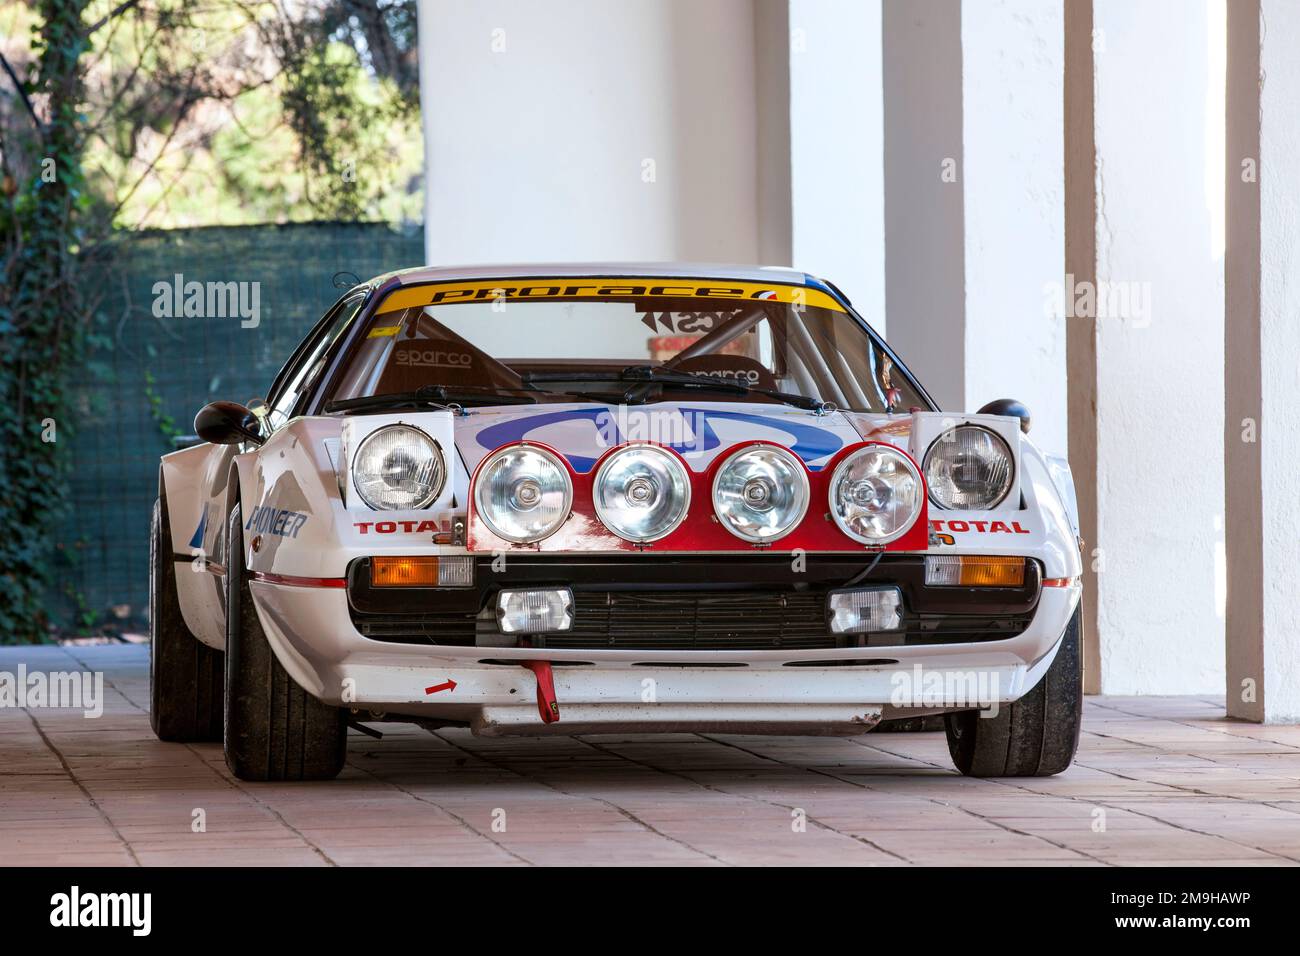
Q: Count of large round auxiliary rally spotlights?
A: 4